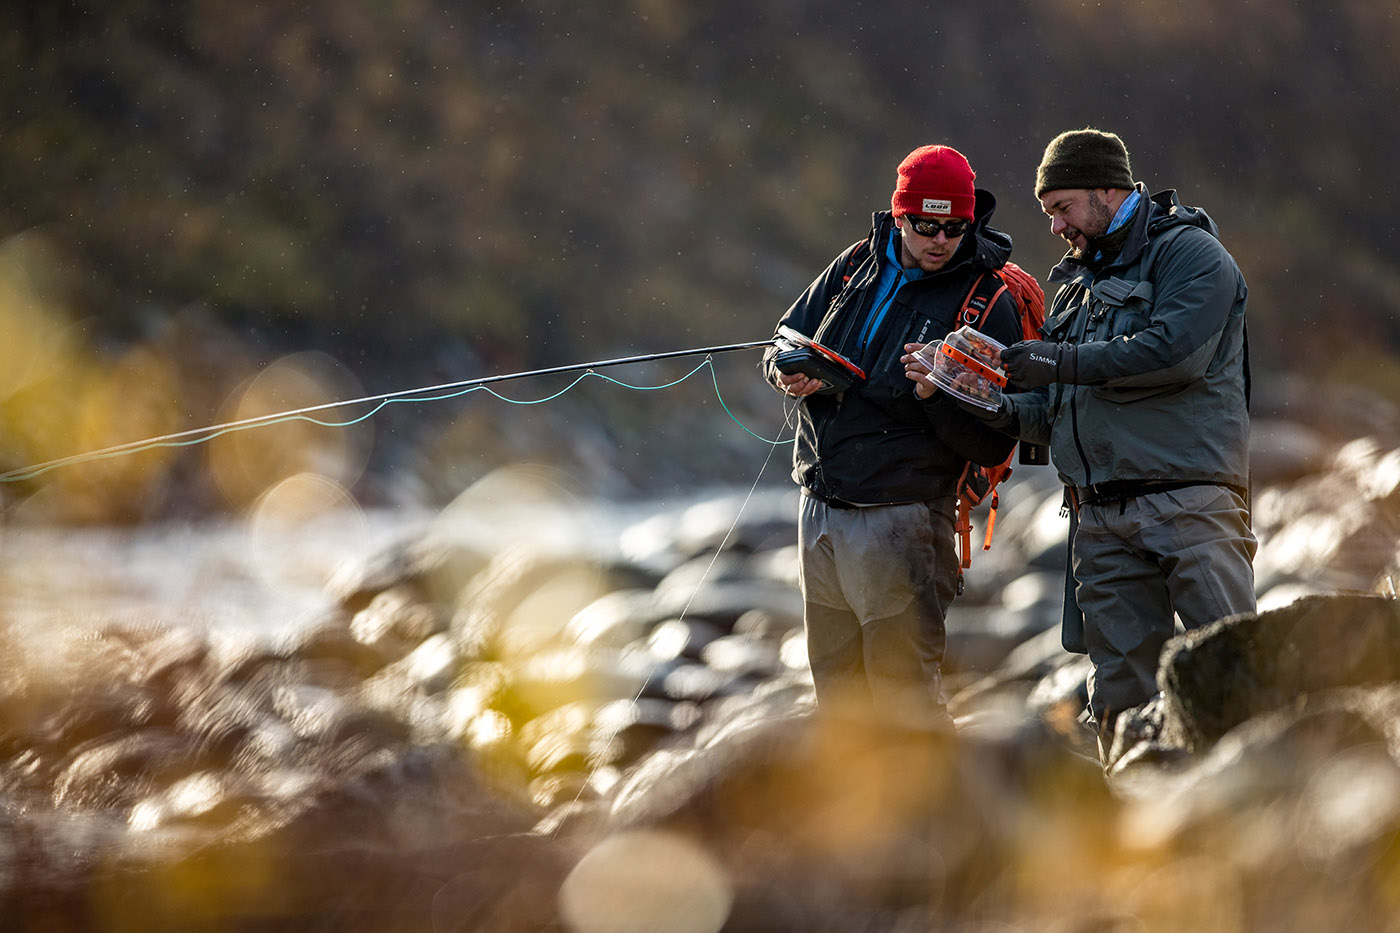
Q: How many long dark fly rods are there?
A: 1